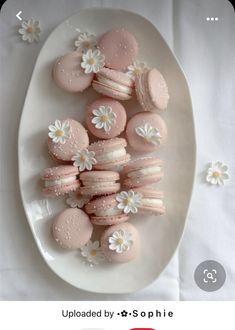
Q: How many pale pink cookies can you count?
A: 15